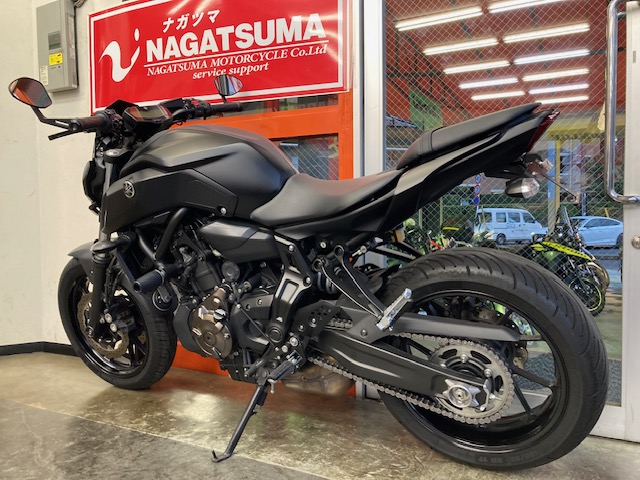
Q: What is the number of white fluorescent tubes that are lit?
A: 11